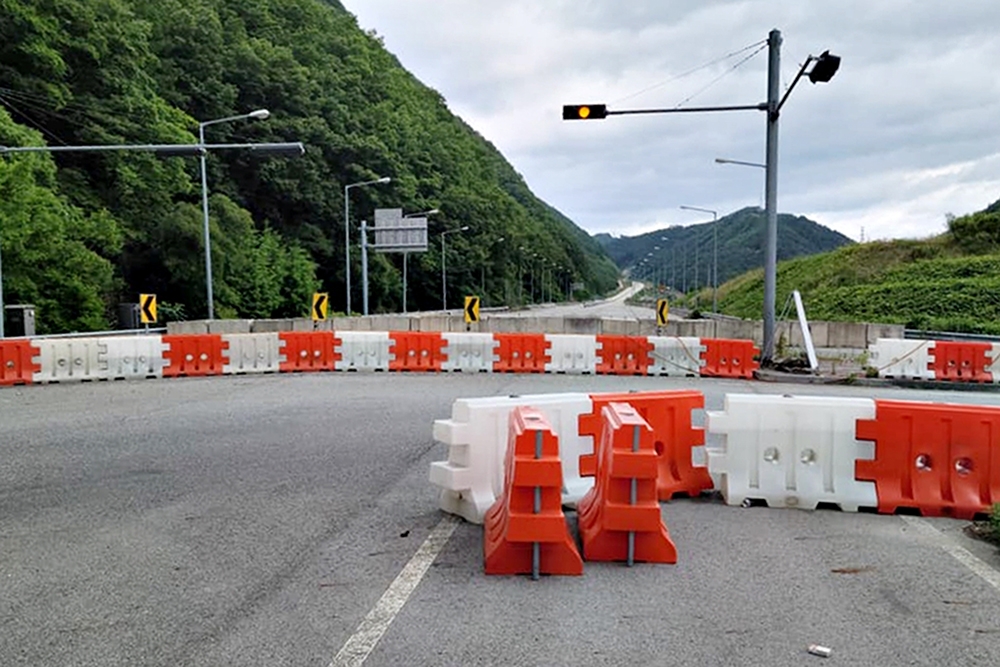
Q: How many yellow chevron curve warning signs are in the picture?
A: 4